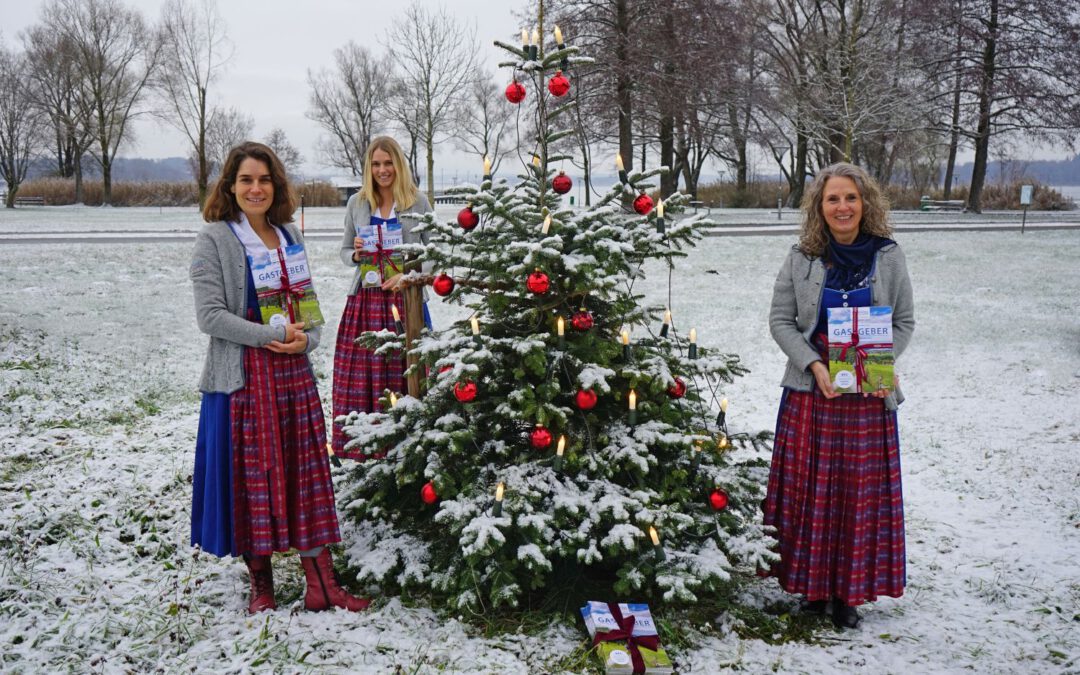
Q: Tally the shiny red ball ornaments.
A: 14